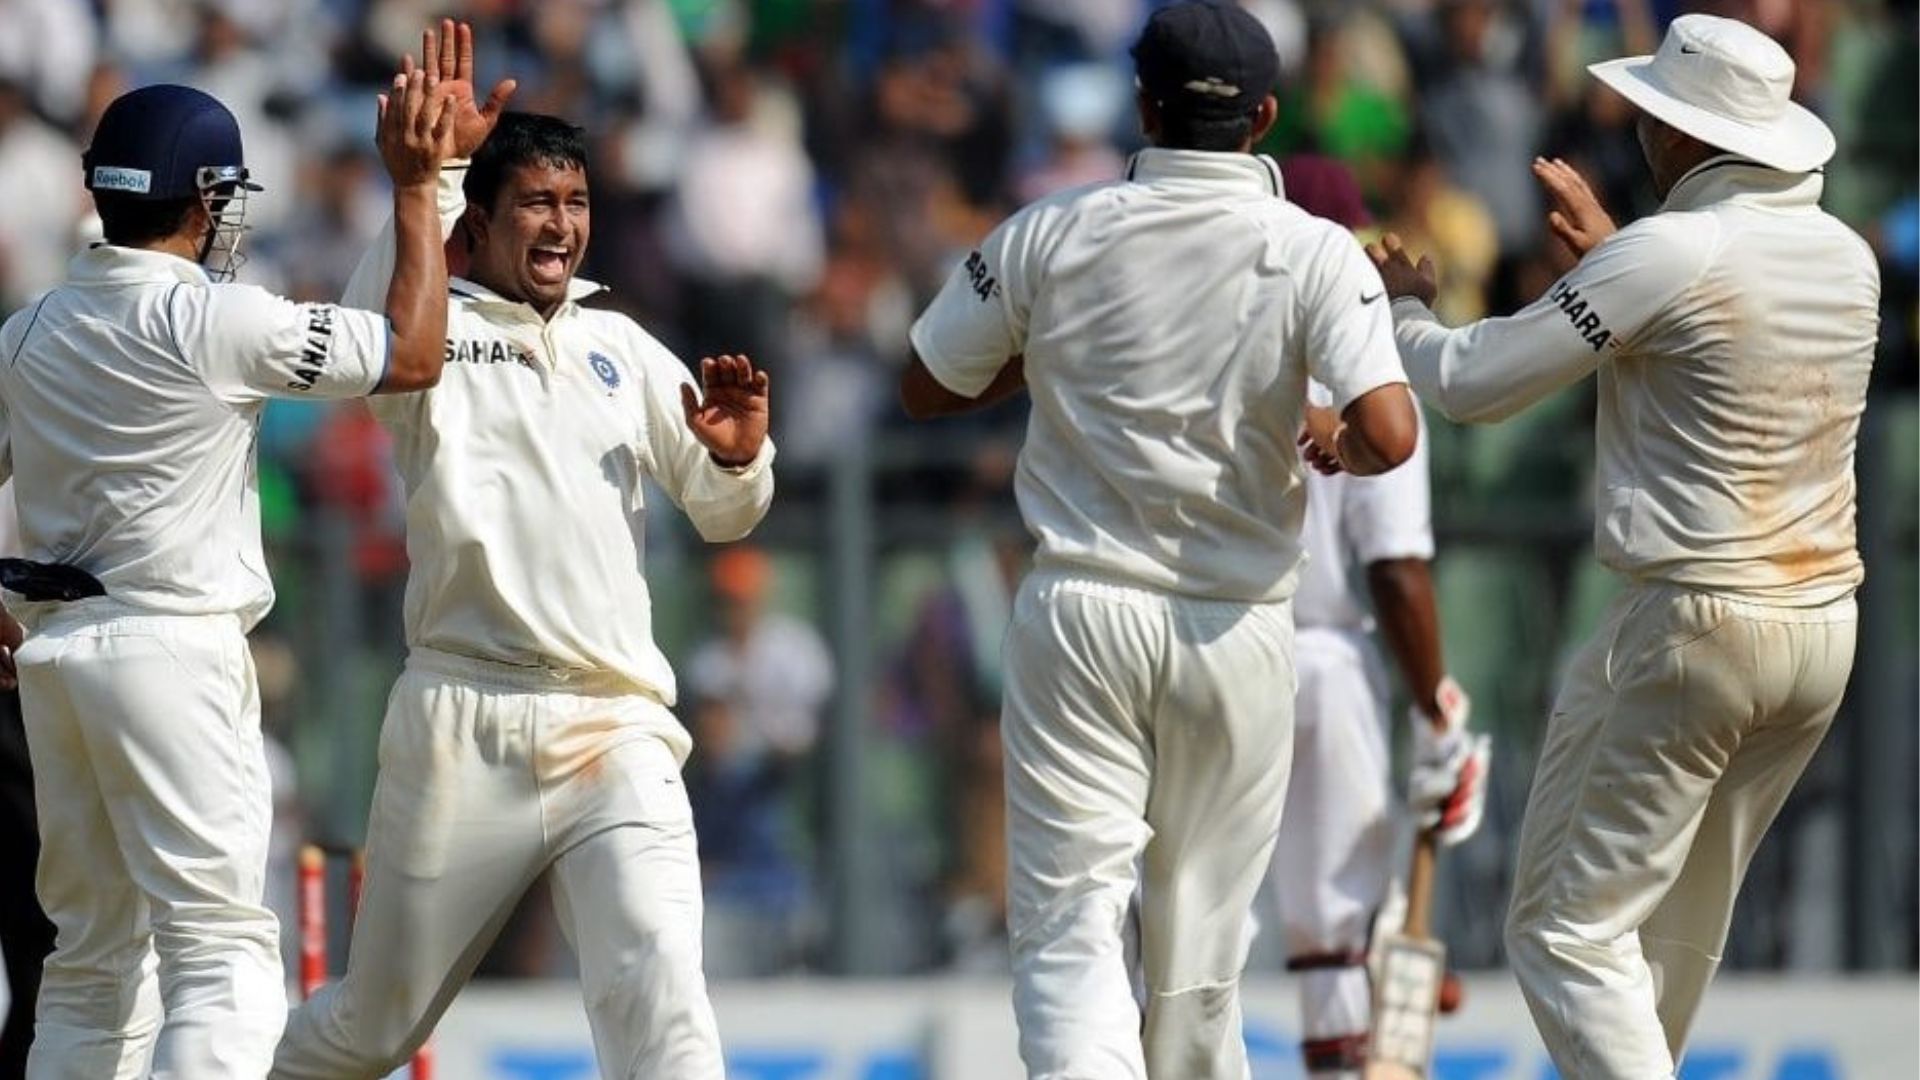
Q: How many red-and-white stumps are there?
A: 3